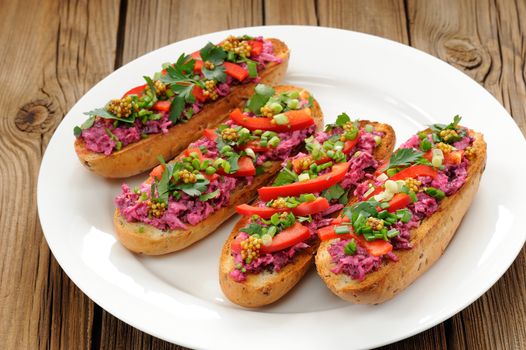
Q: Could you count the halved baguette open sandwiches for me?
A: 4